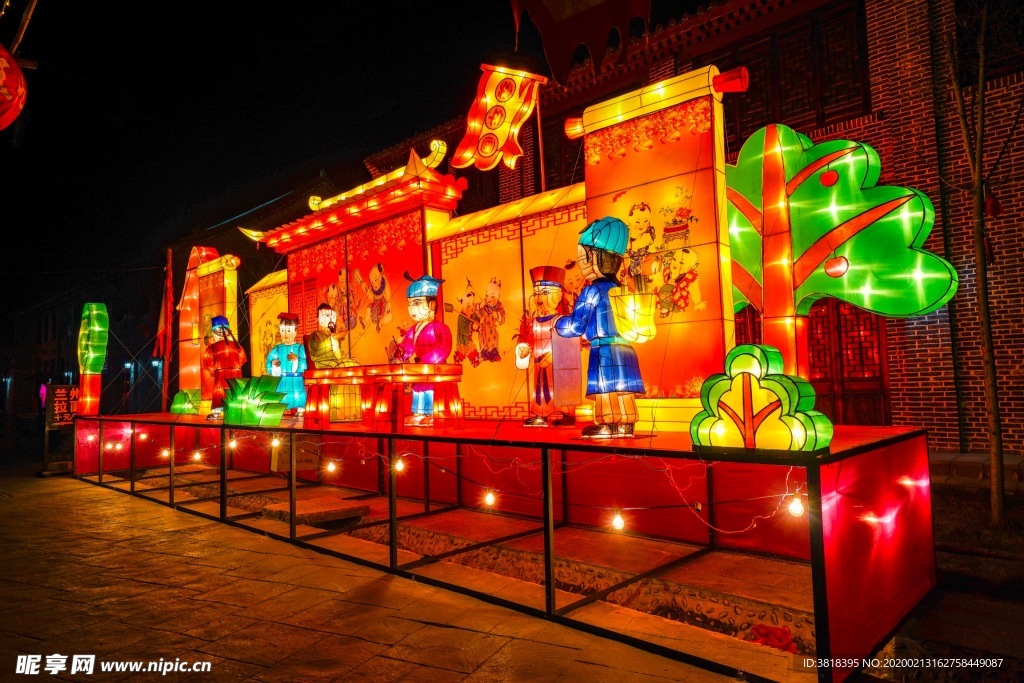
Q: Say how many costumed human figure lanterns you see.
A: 6